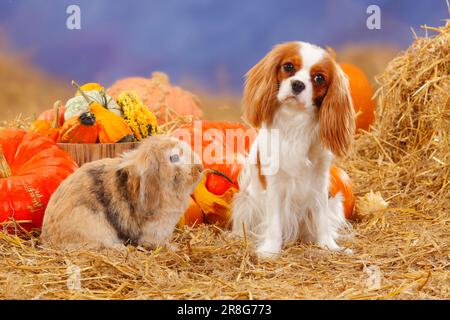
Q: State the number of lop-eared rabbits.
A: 1